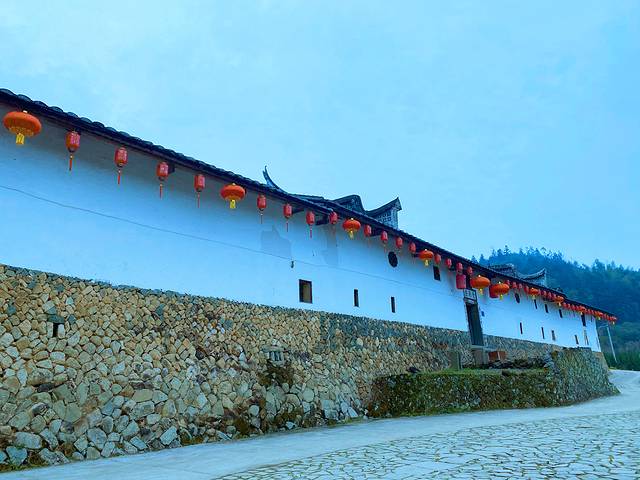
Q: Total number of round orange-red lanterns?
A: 11